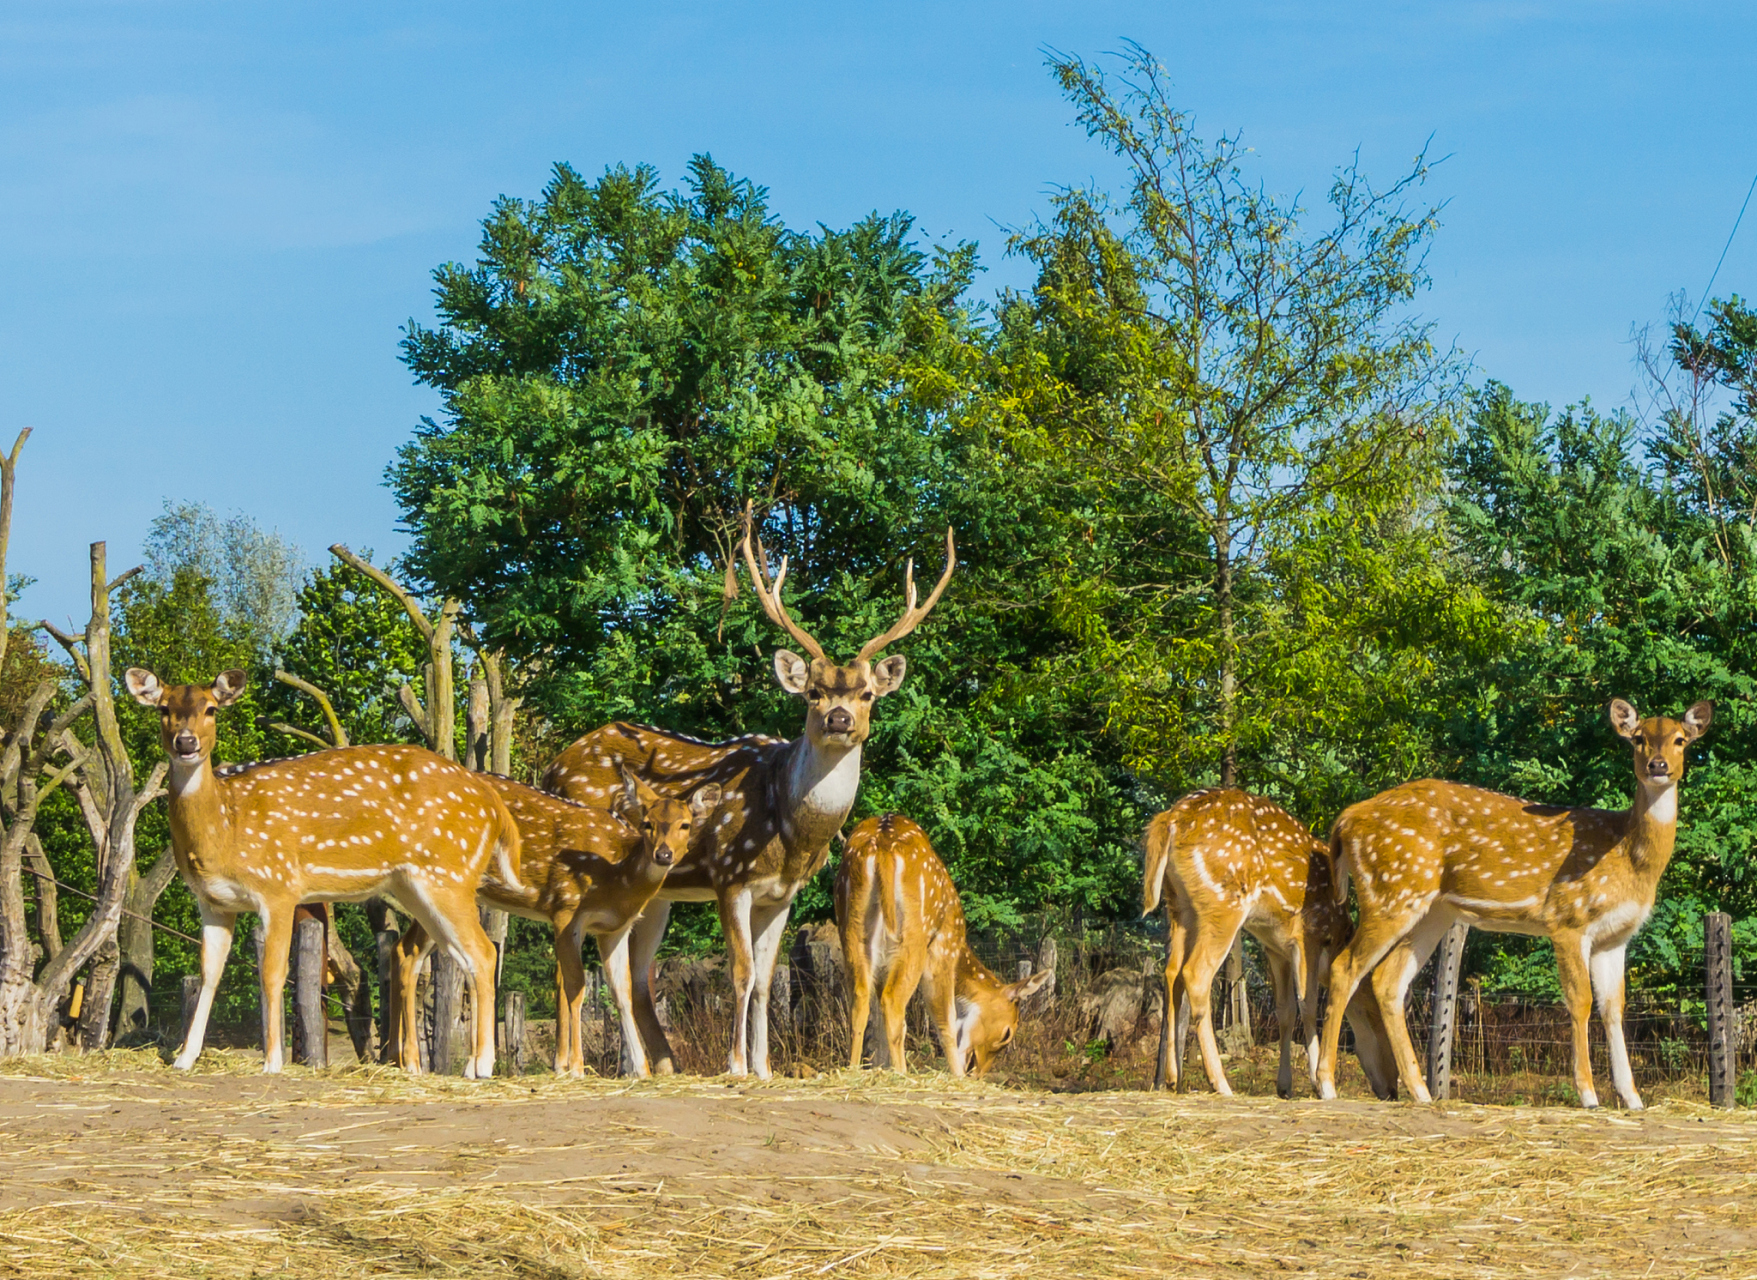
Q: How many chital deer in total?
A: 6